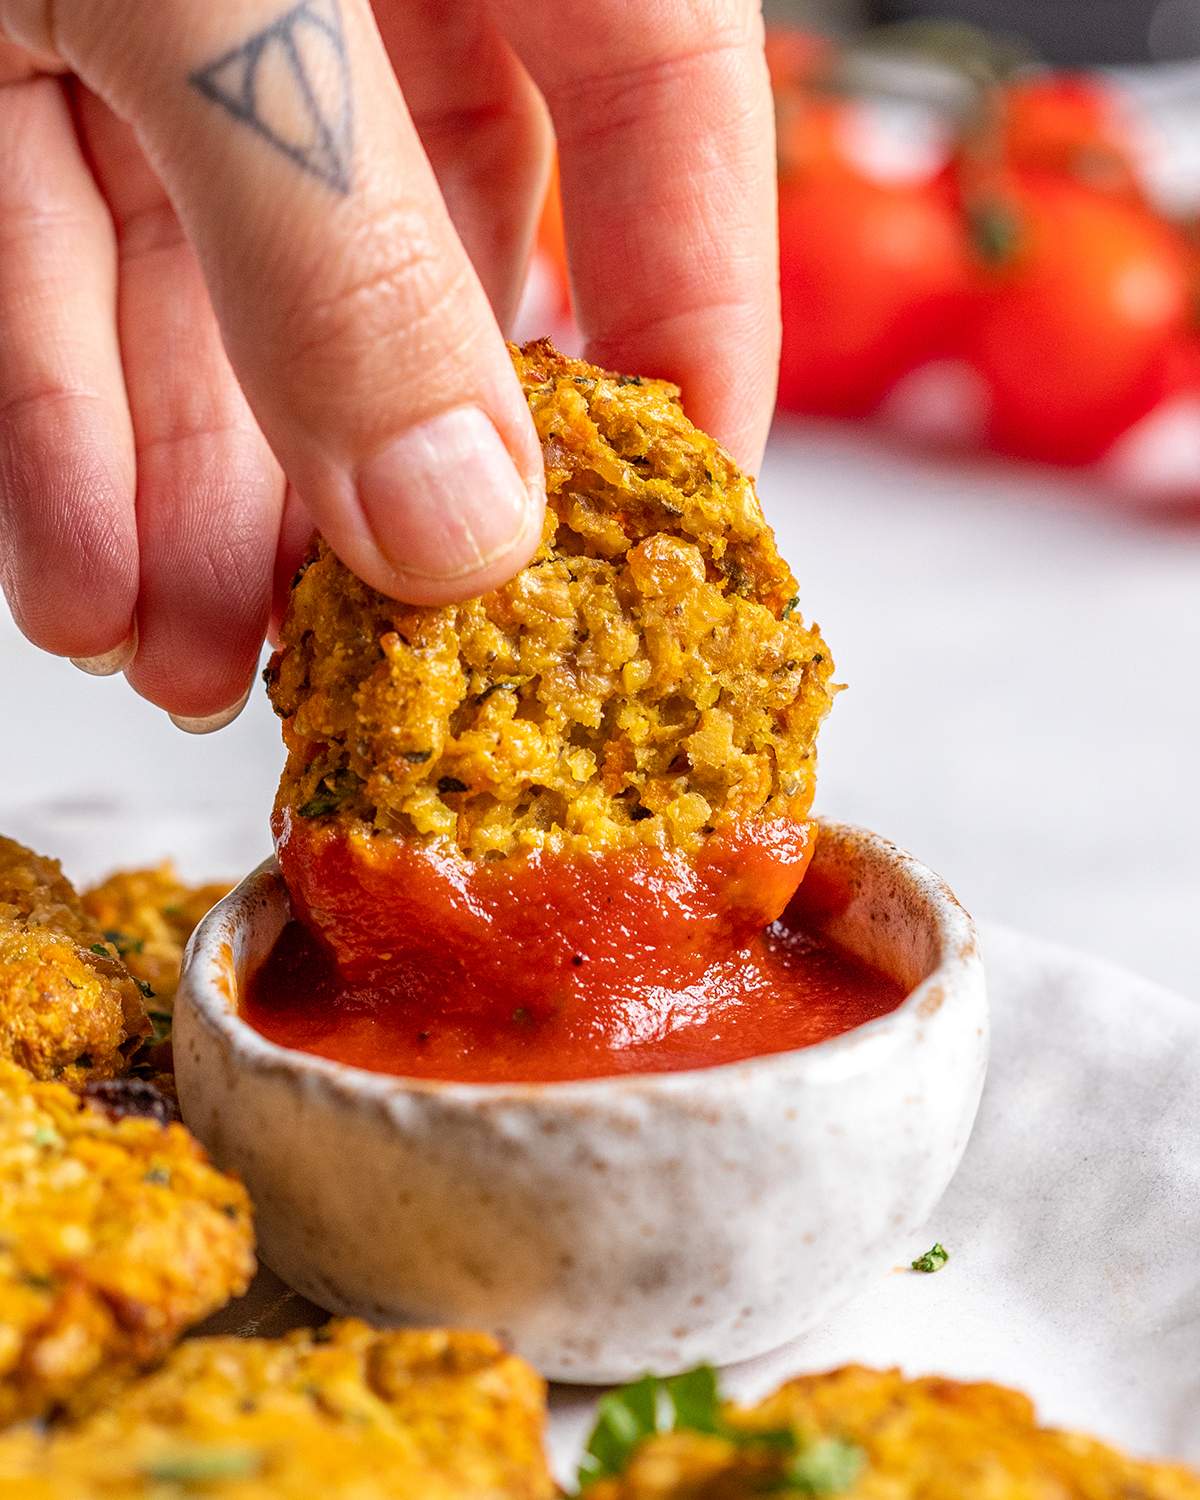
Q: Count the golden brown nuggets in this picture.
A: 6